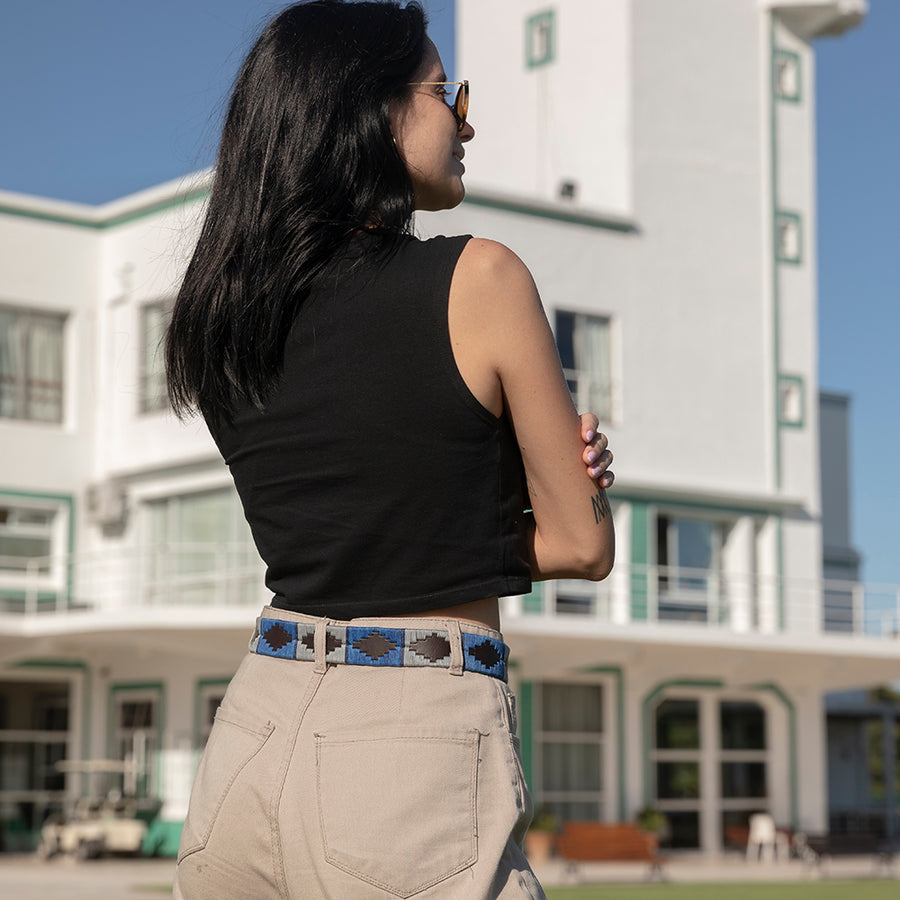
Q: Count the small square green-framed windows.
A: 4